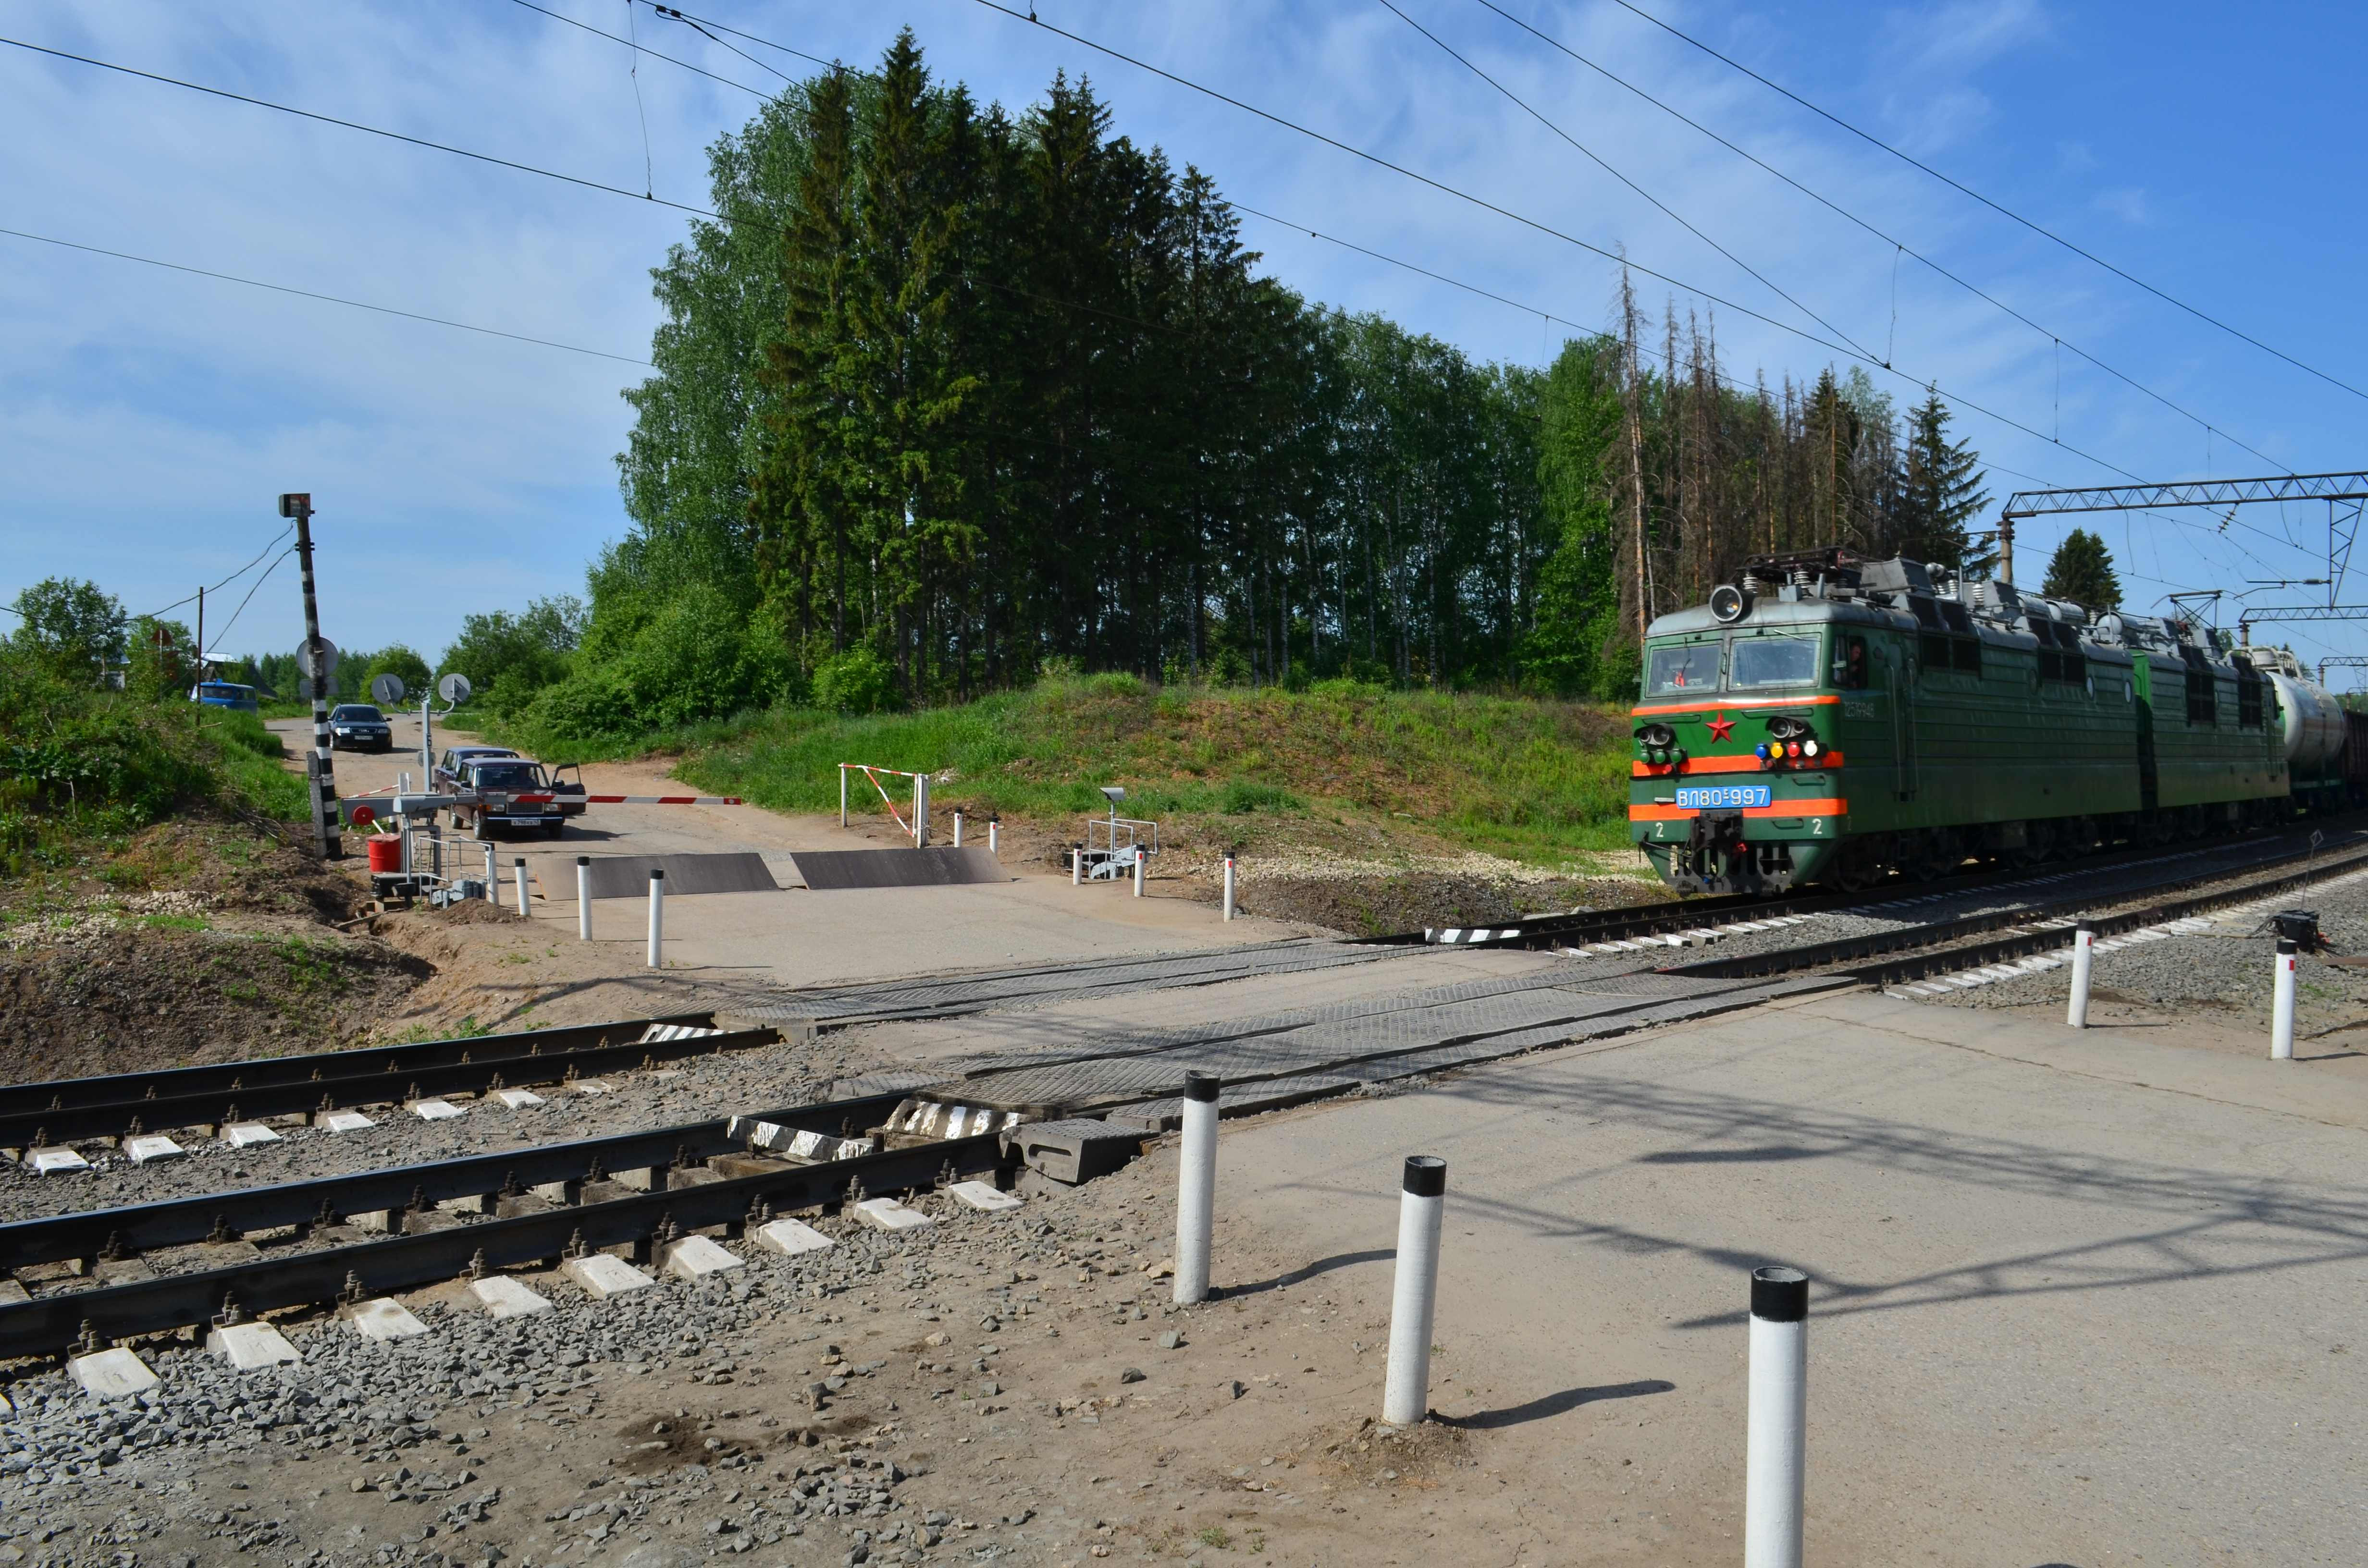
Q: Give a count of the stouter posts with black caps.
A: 14